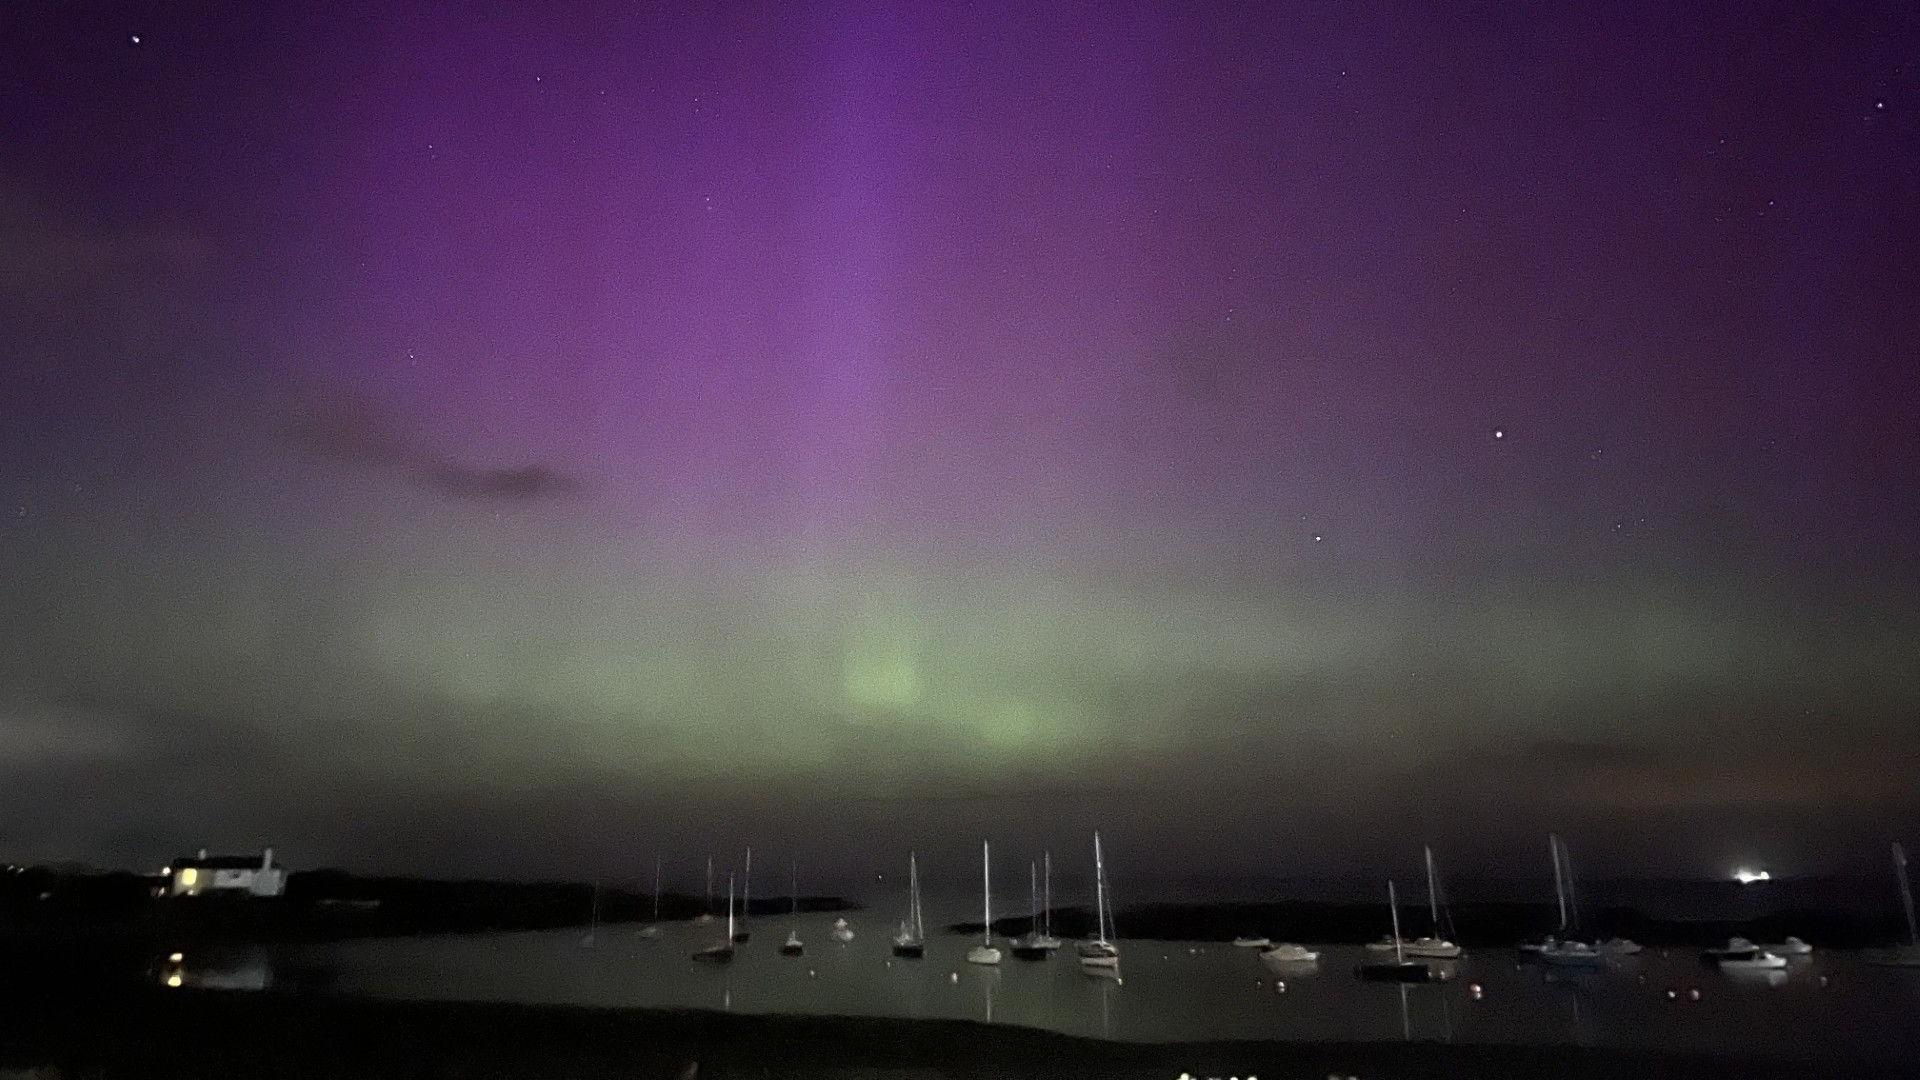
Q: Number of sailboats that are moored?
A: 15